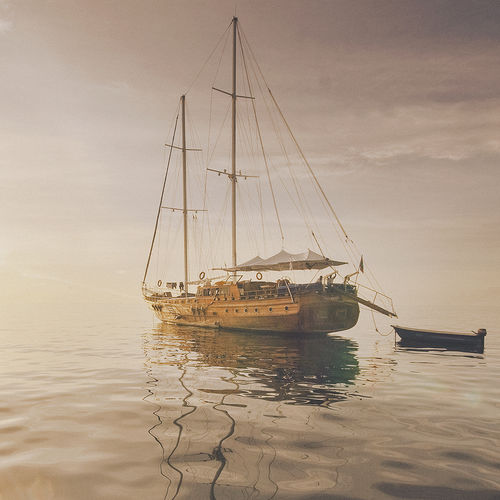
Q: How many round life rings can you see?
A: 3